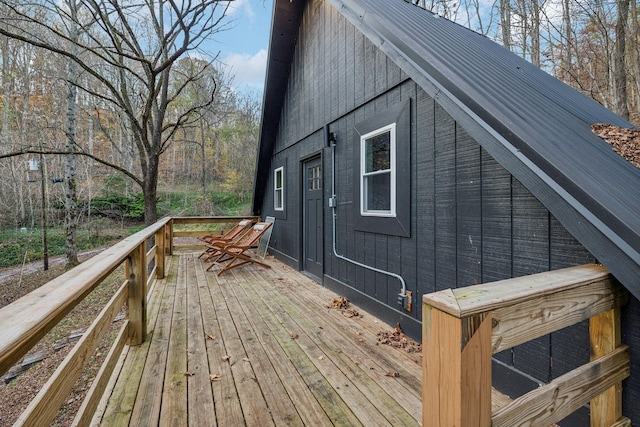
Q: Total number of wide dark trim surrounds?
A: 2